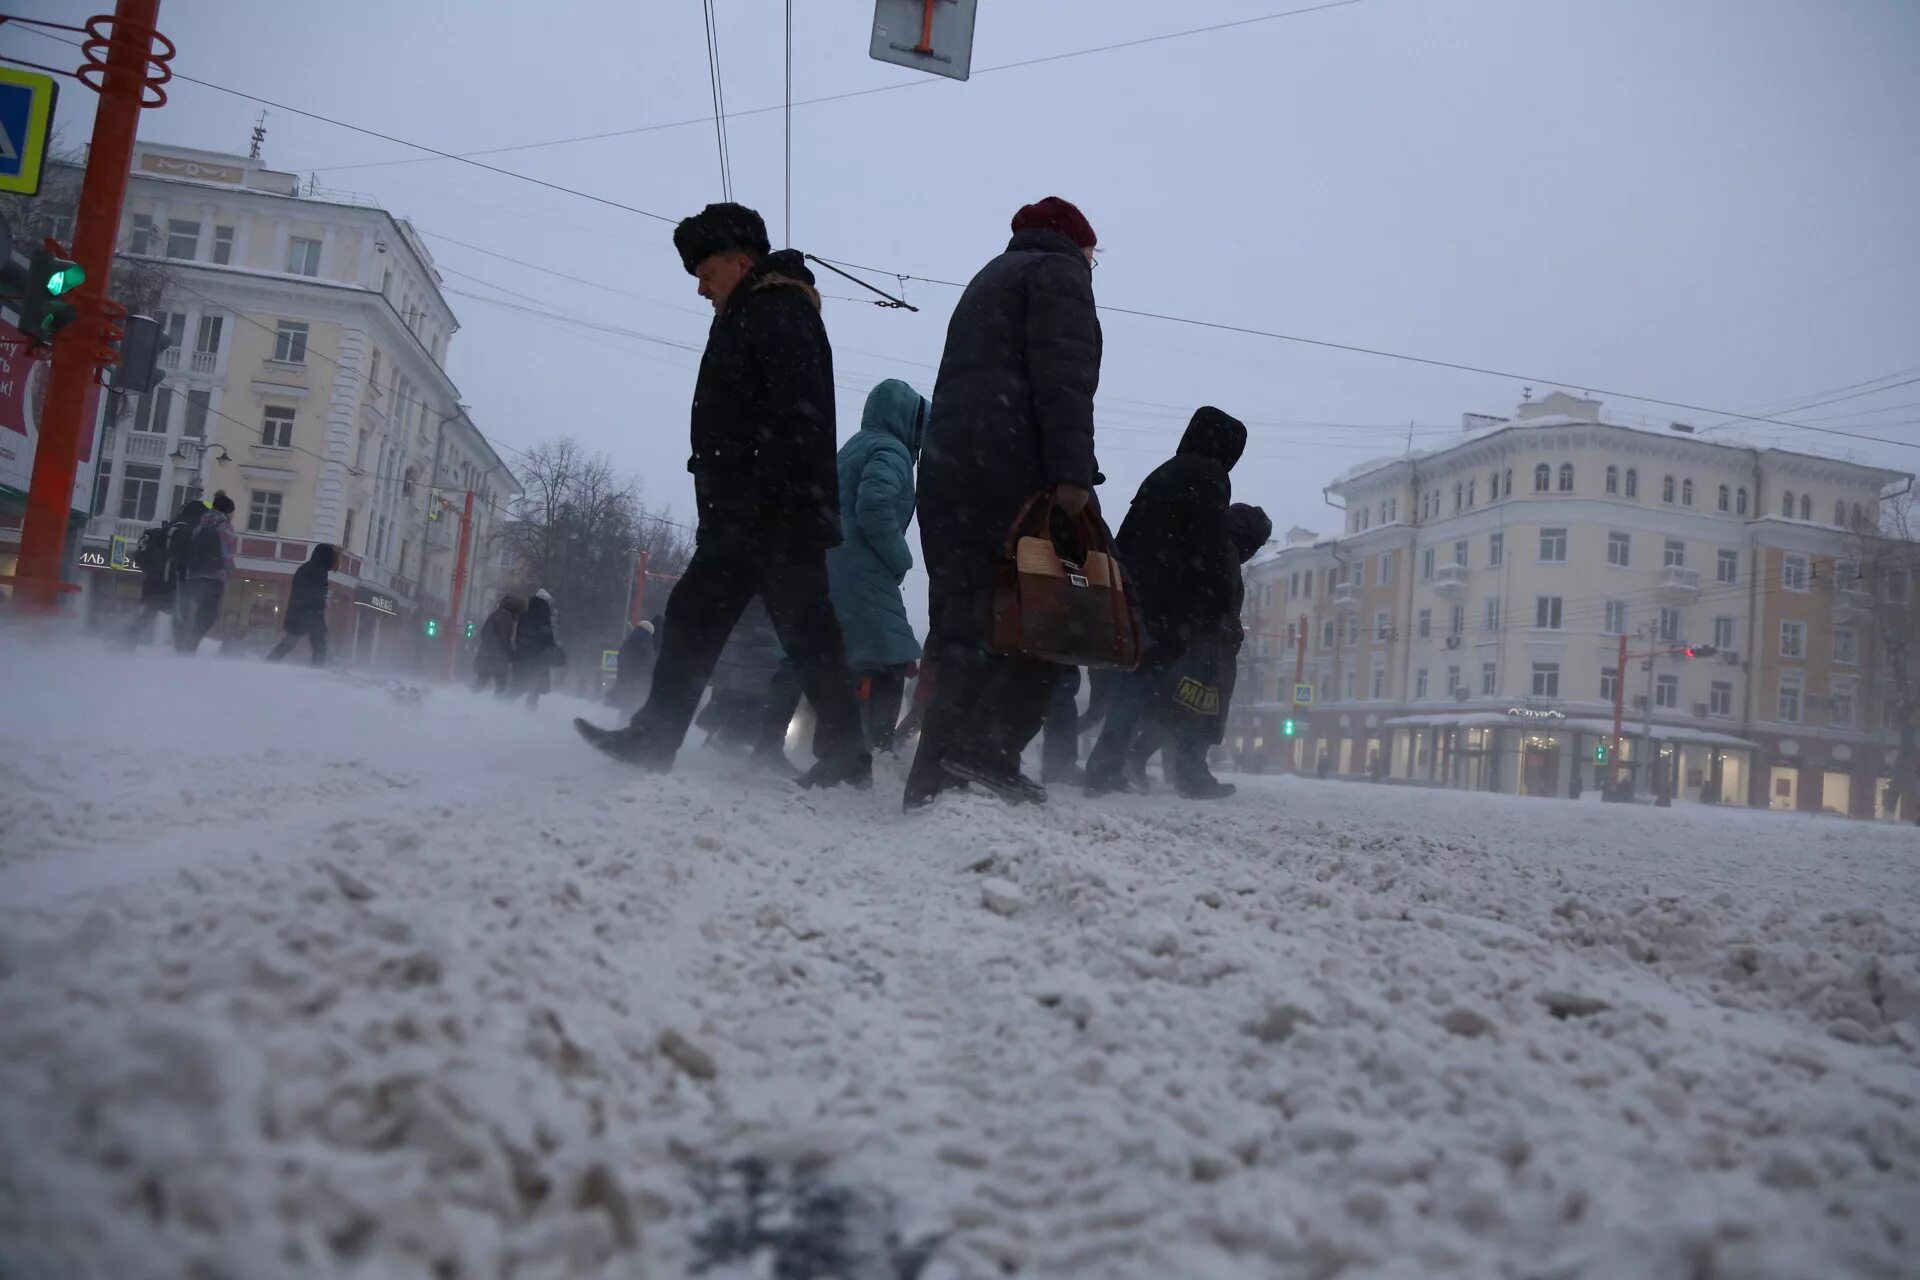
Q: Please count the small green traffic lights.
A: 4